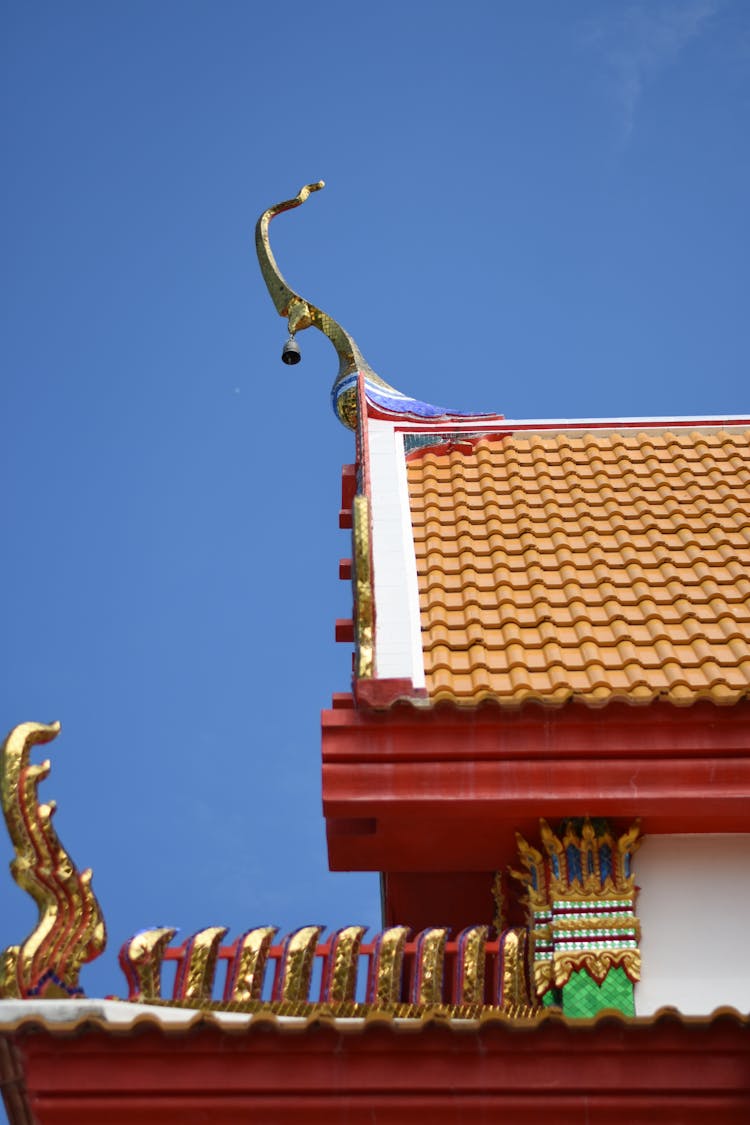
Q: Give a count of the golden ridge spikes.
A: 9